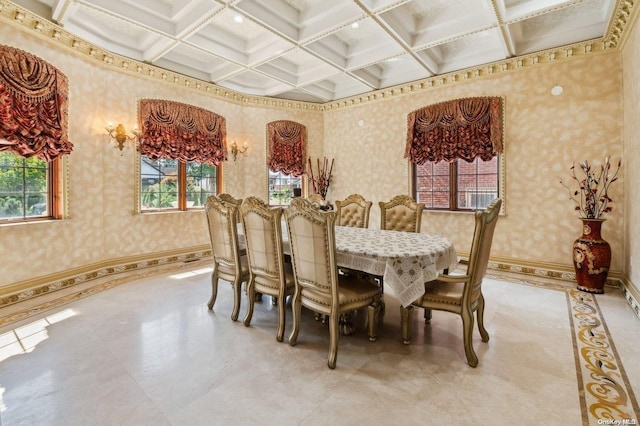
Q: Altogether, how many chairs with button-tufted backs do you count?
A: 2